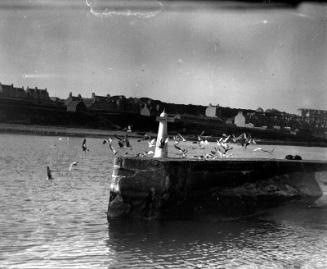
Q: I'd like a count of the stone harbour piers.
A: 1